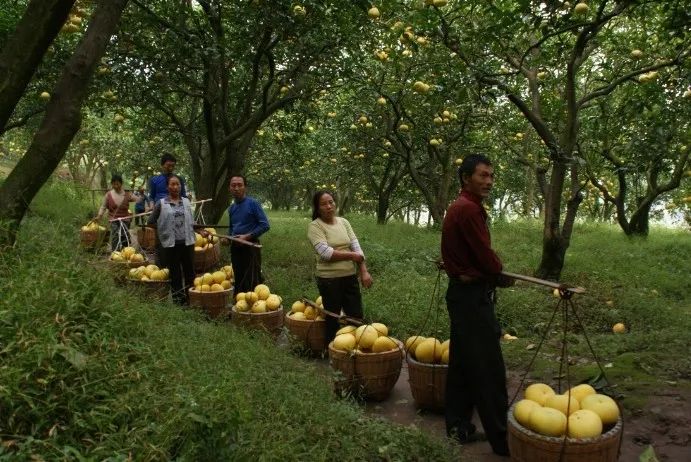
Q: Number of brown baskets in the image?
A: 11